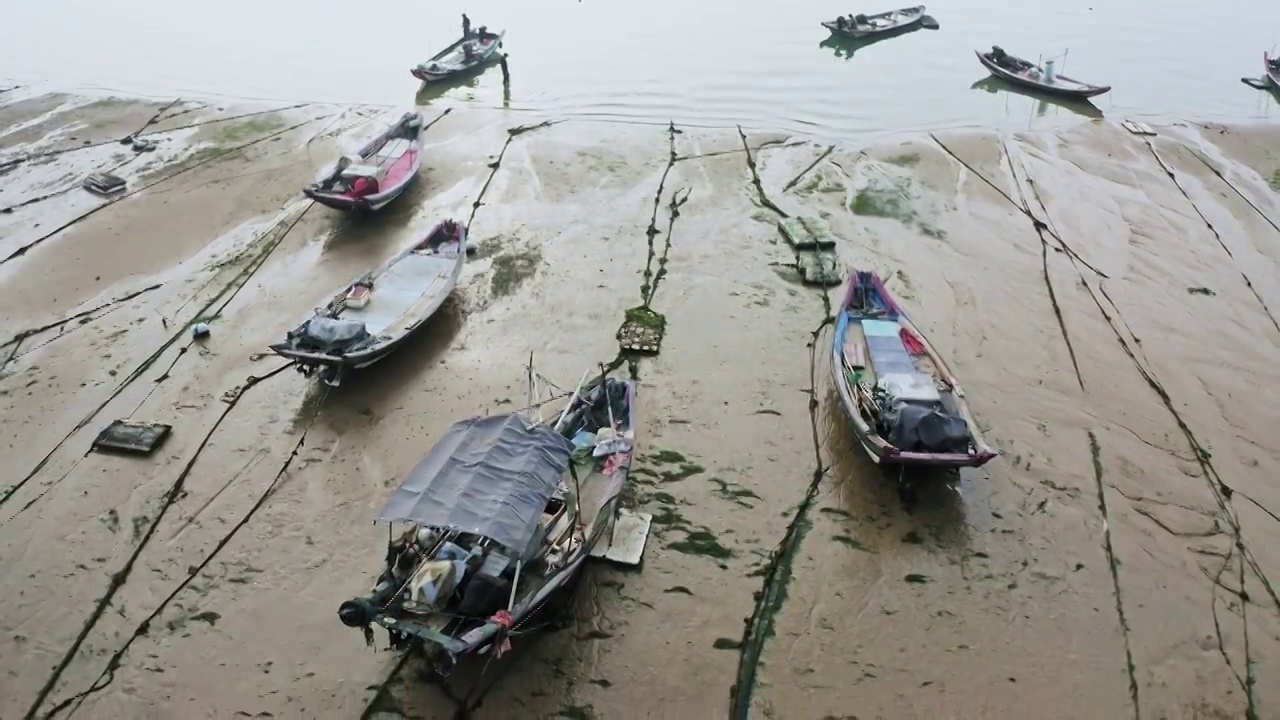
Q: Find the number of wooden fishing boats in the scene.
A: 8